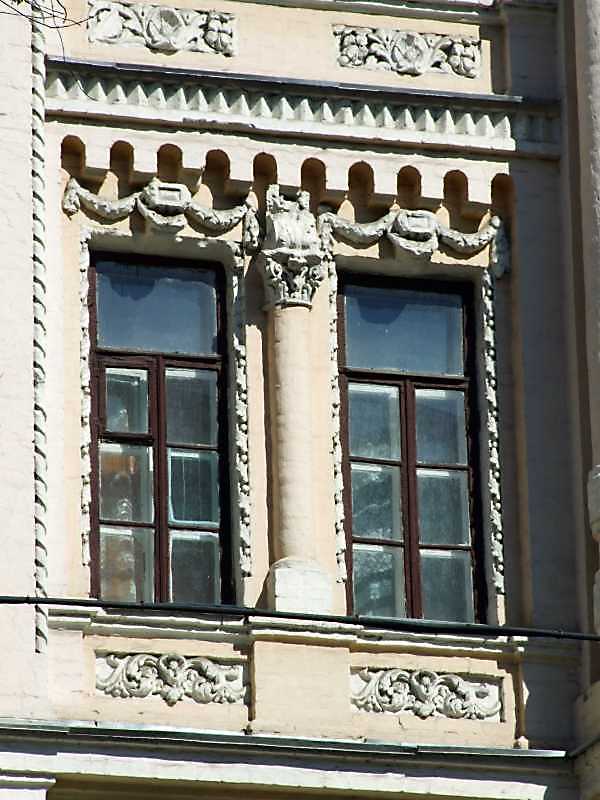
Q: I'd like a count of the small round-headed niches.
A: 10